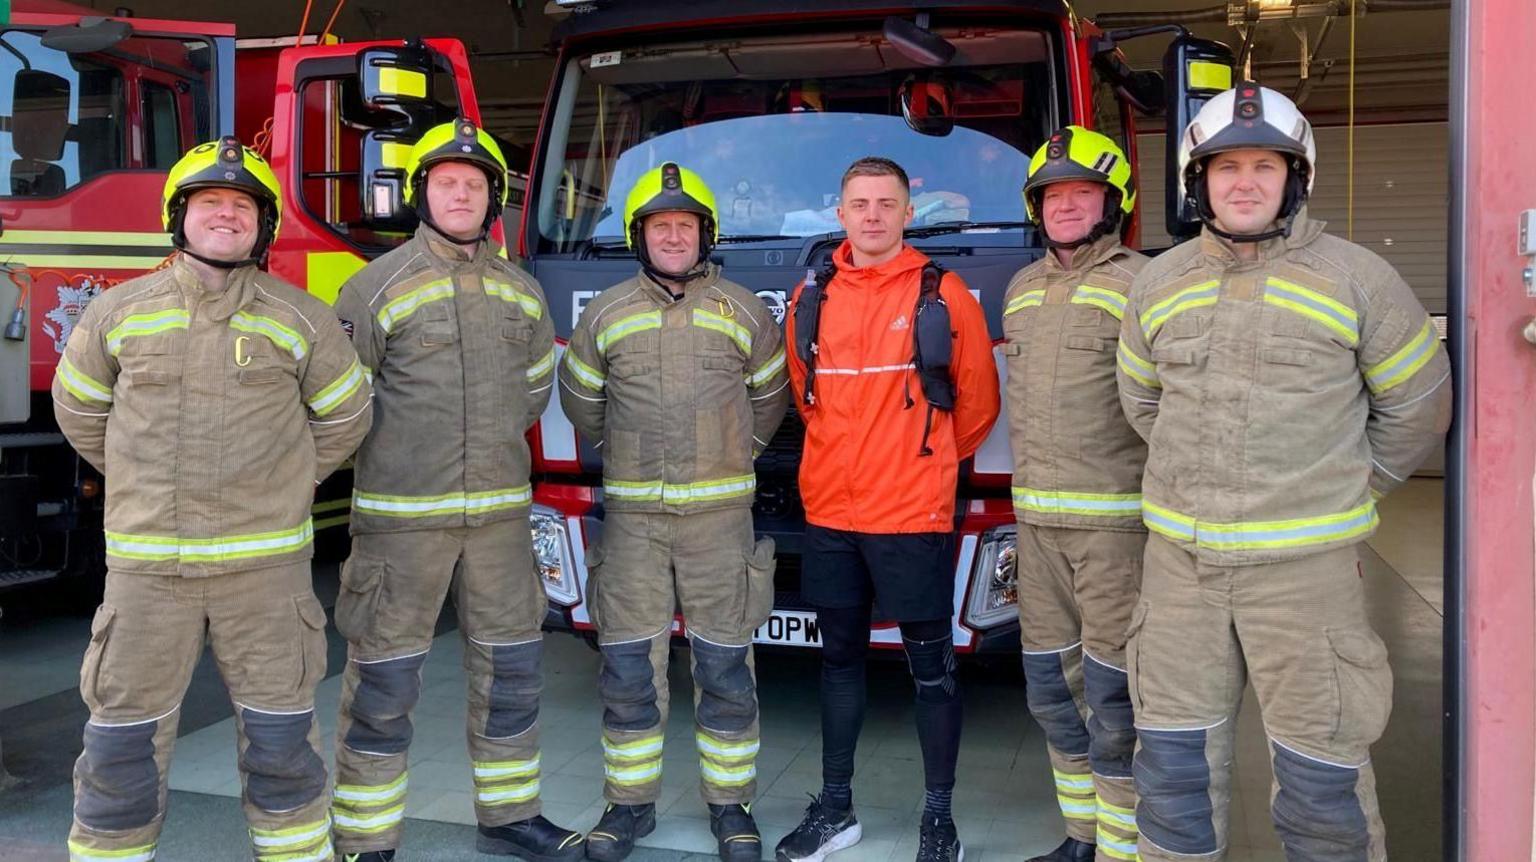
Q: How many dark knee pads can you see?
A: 10